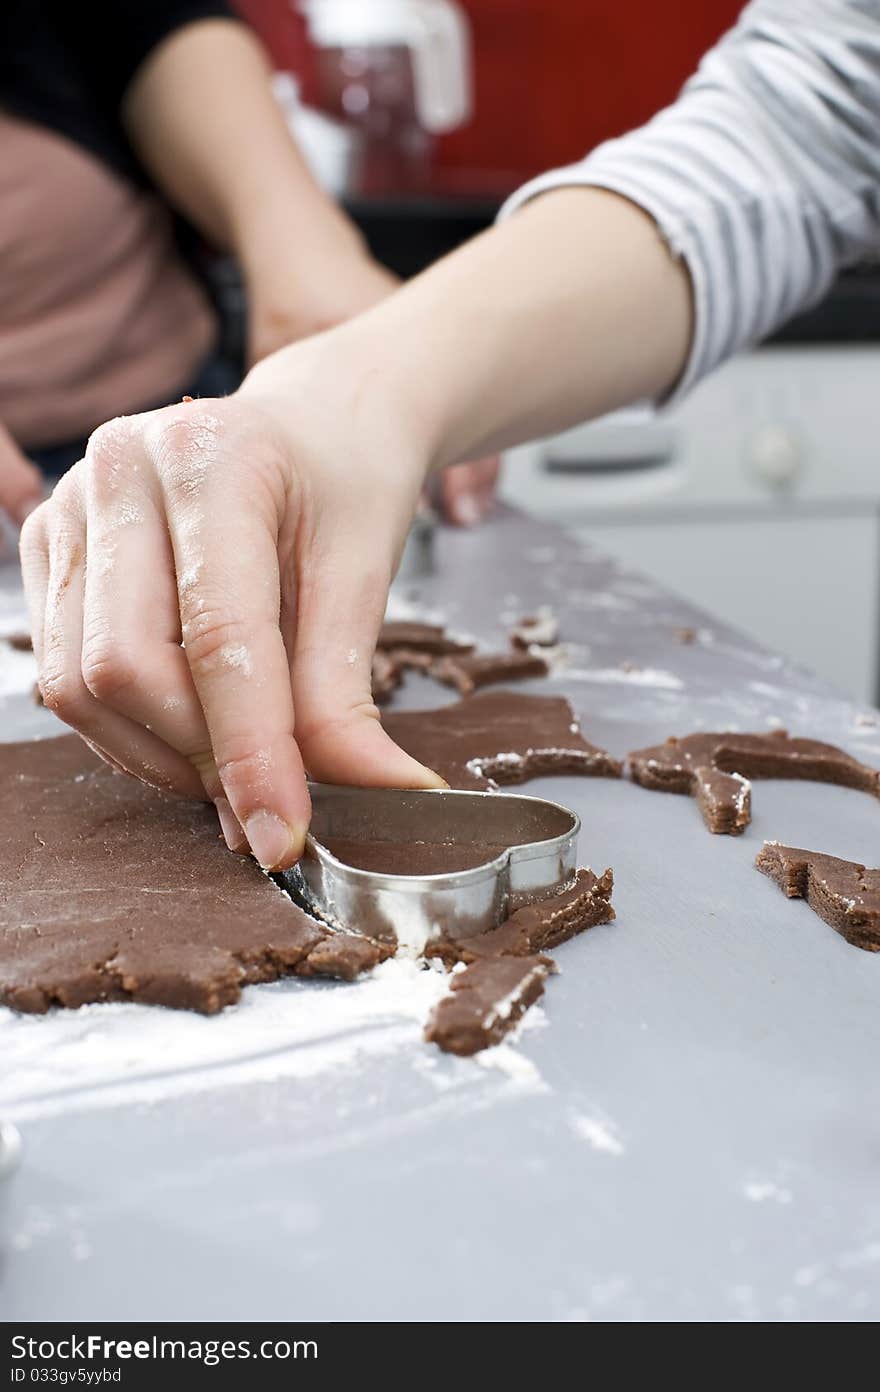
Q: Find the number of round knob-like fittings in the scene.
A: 1